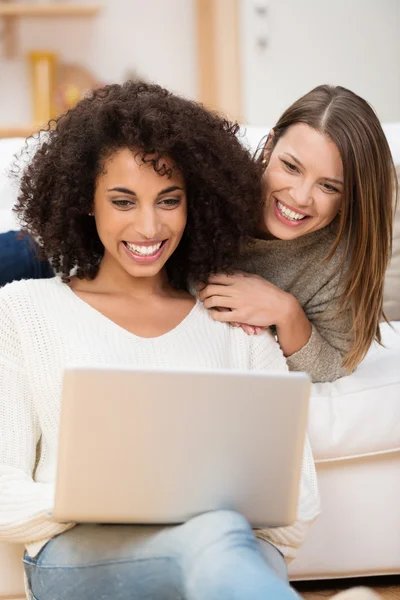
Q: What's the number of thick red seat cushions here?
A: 0